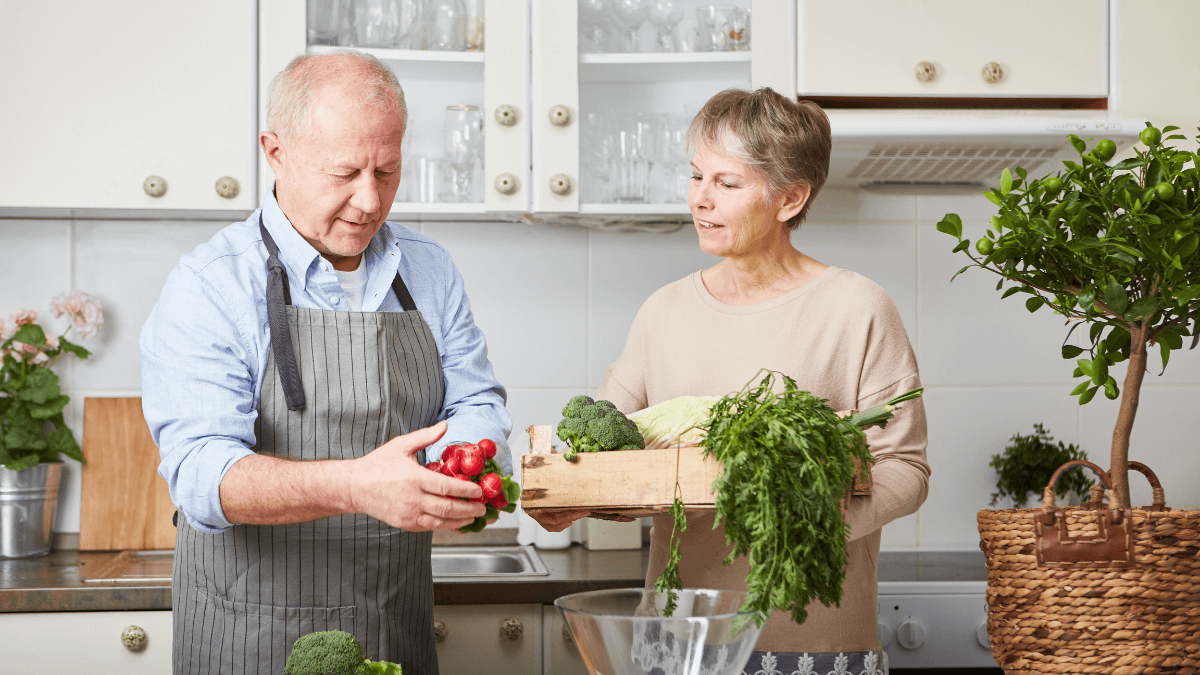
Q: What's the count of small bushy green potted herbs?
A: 1